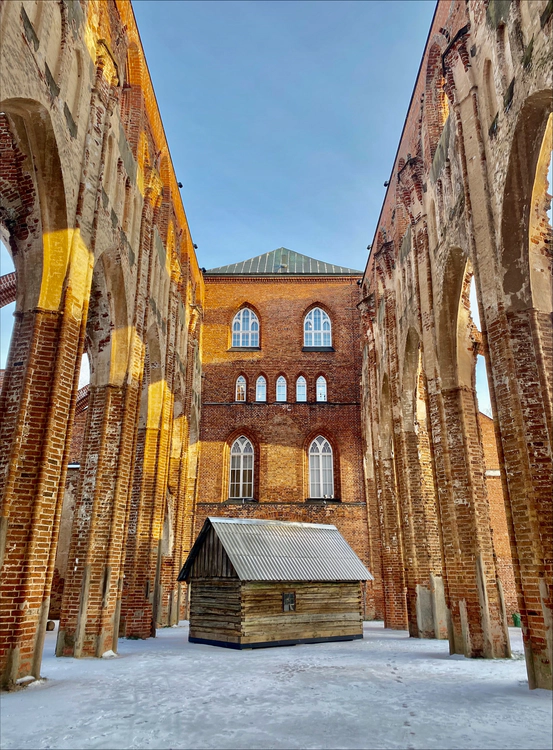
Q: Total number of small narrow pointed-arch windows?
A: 5